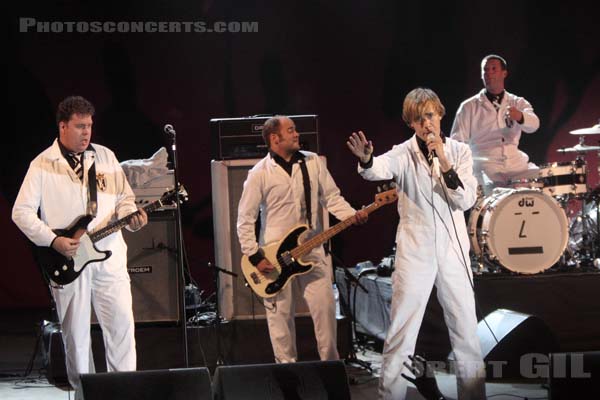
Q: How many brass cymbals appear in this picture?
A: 2